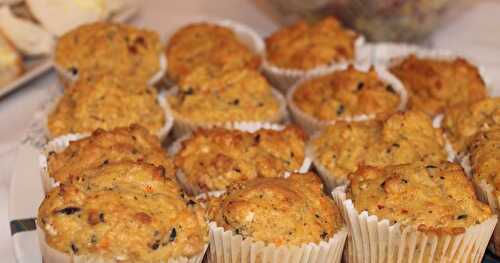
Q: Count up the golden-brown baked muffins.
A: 15